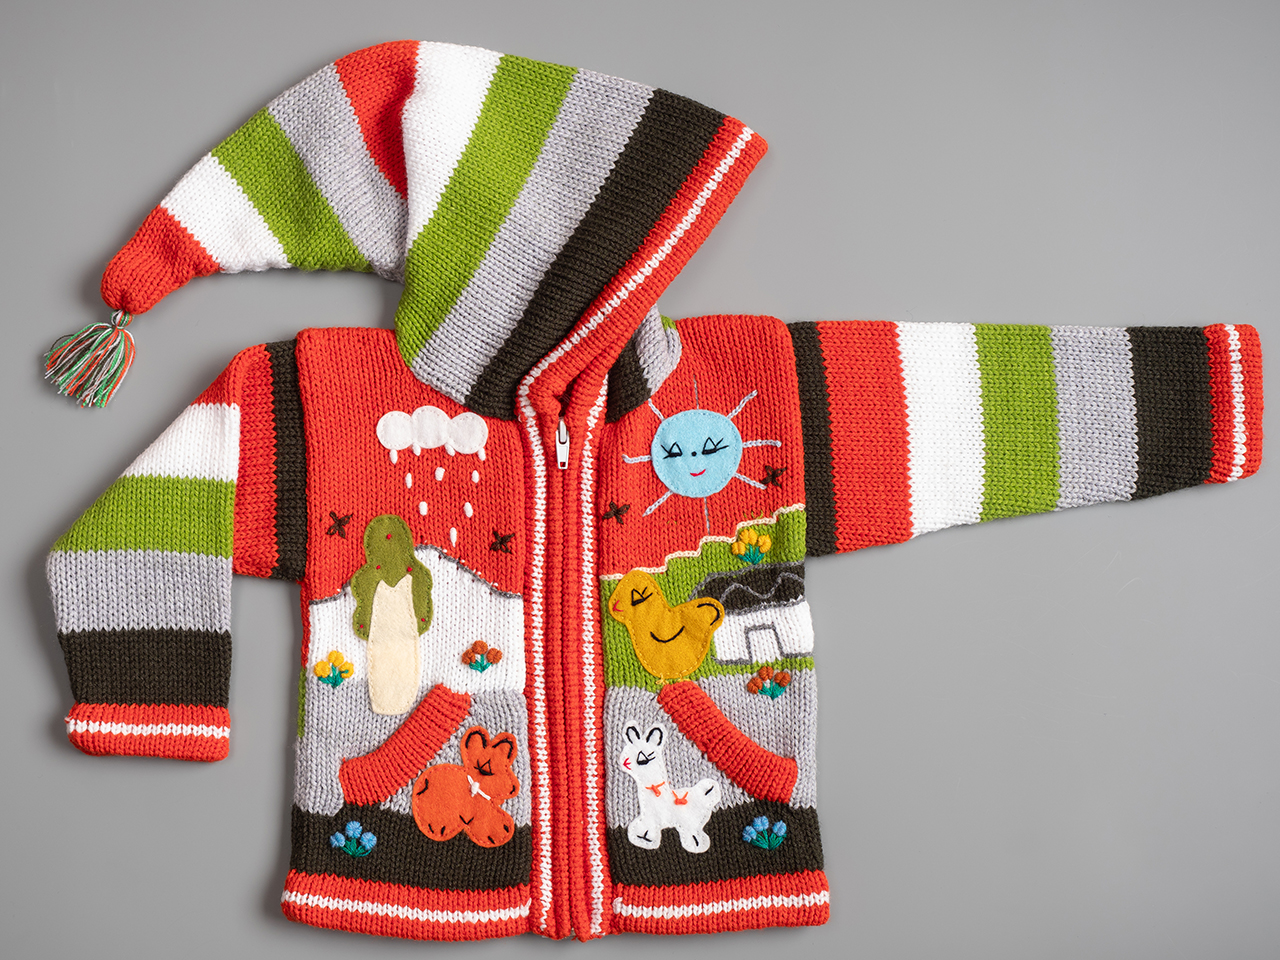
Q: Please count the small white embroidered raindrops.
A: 10